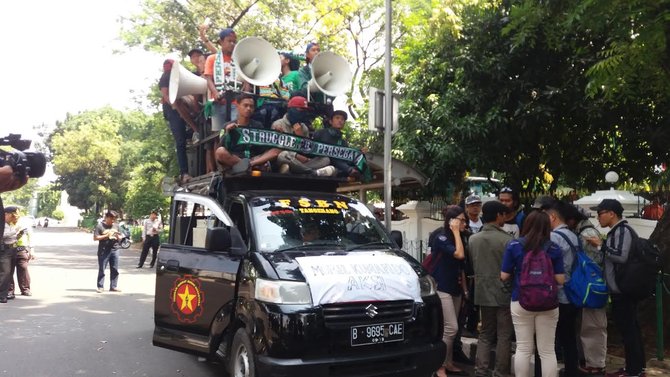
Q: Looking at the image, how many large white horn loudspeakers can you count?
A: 3